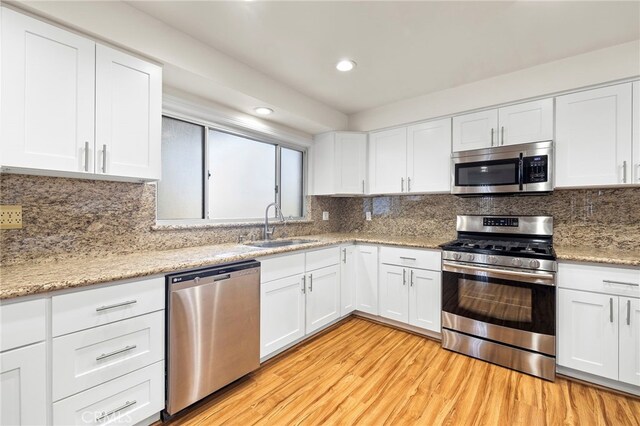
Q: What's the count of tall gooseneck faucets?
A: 1